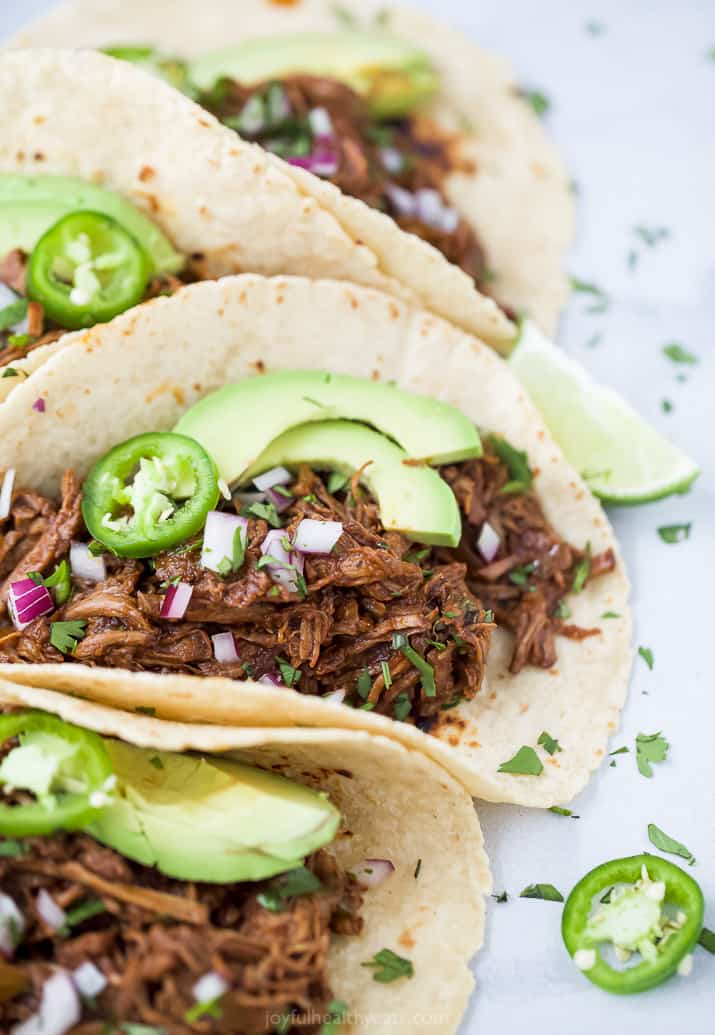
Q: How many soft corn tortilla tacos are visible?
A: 4